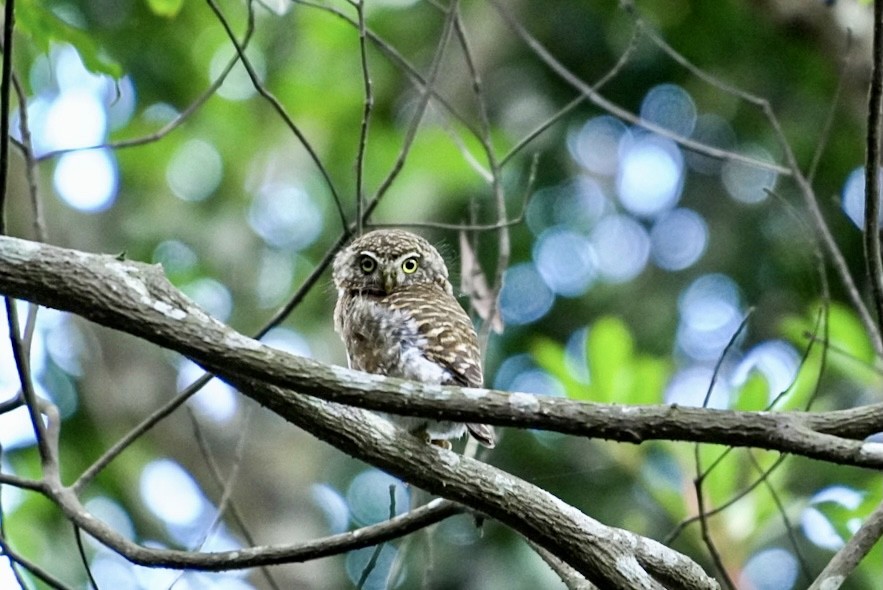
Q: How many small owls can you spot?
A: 1